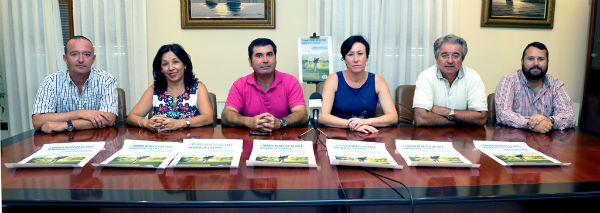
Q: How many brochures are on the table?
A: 7